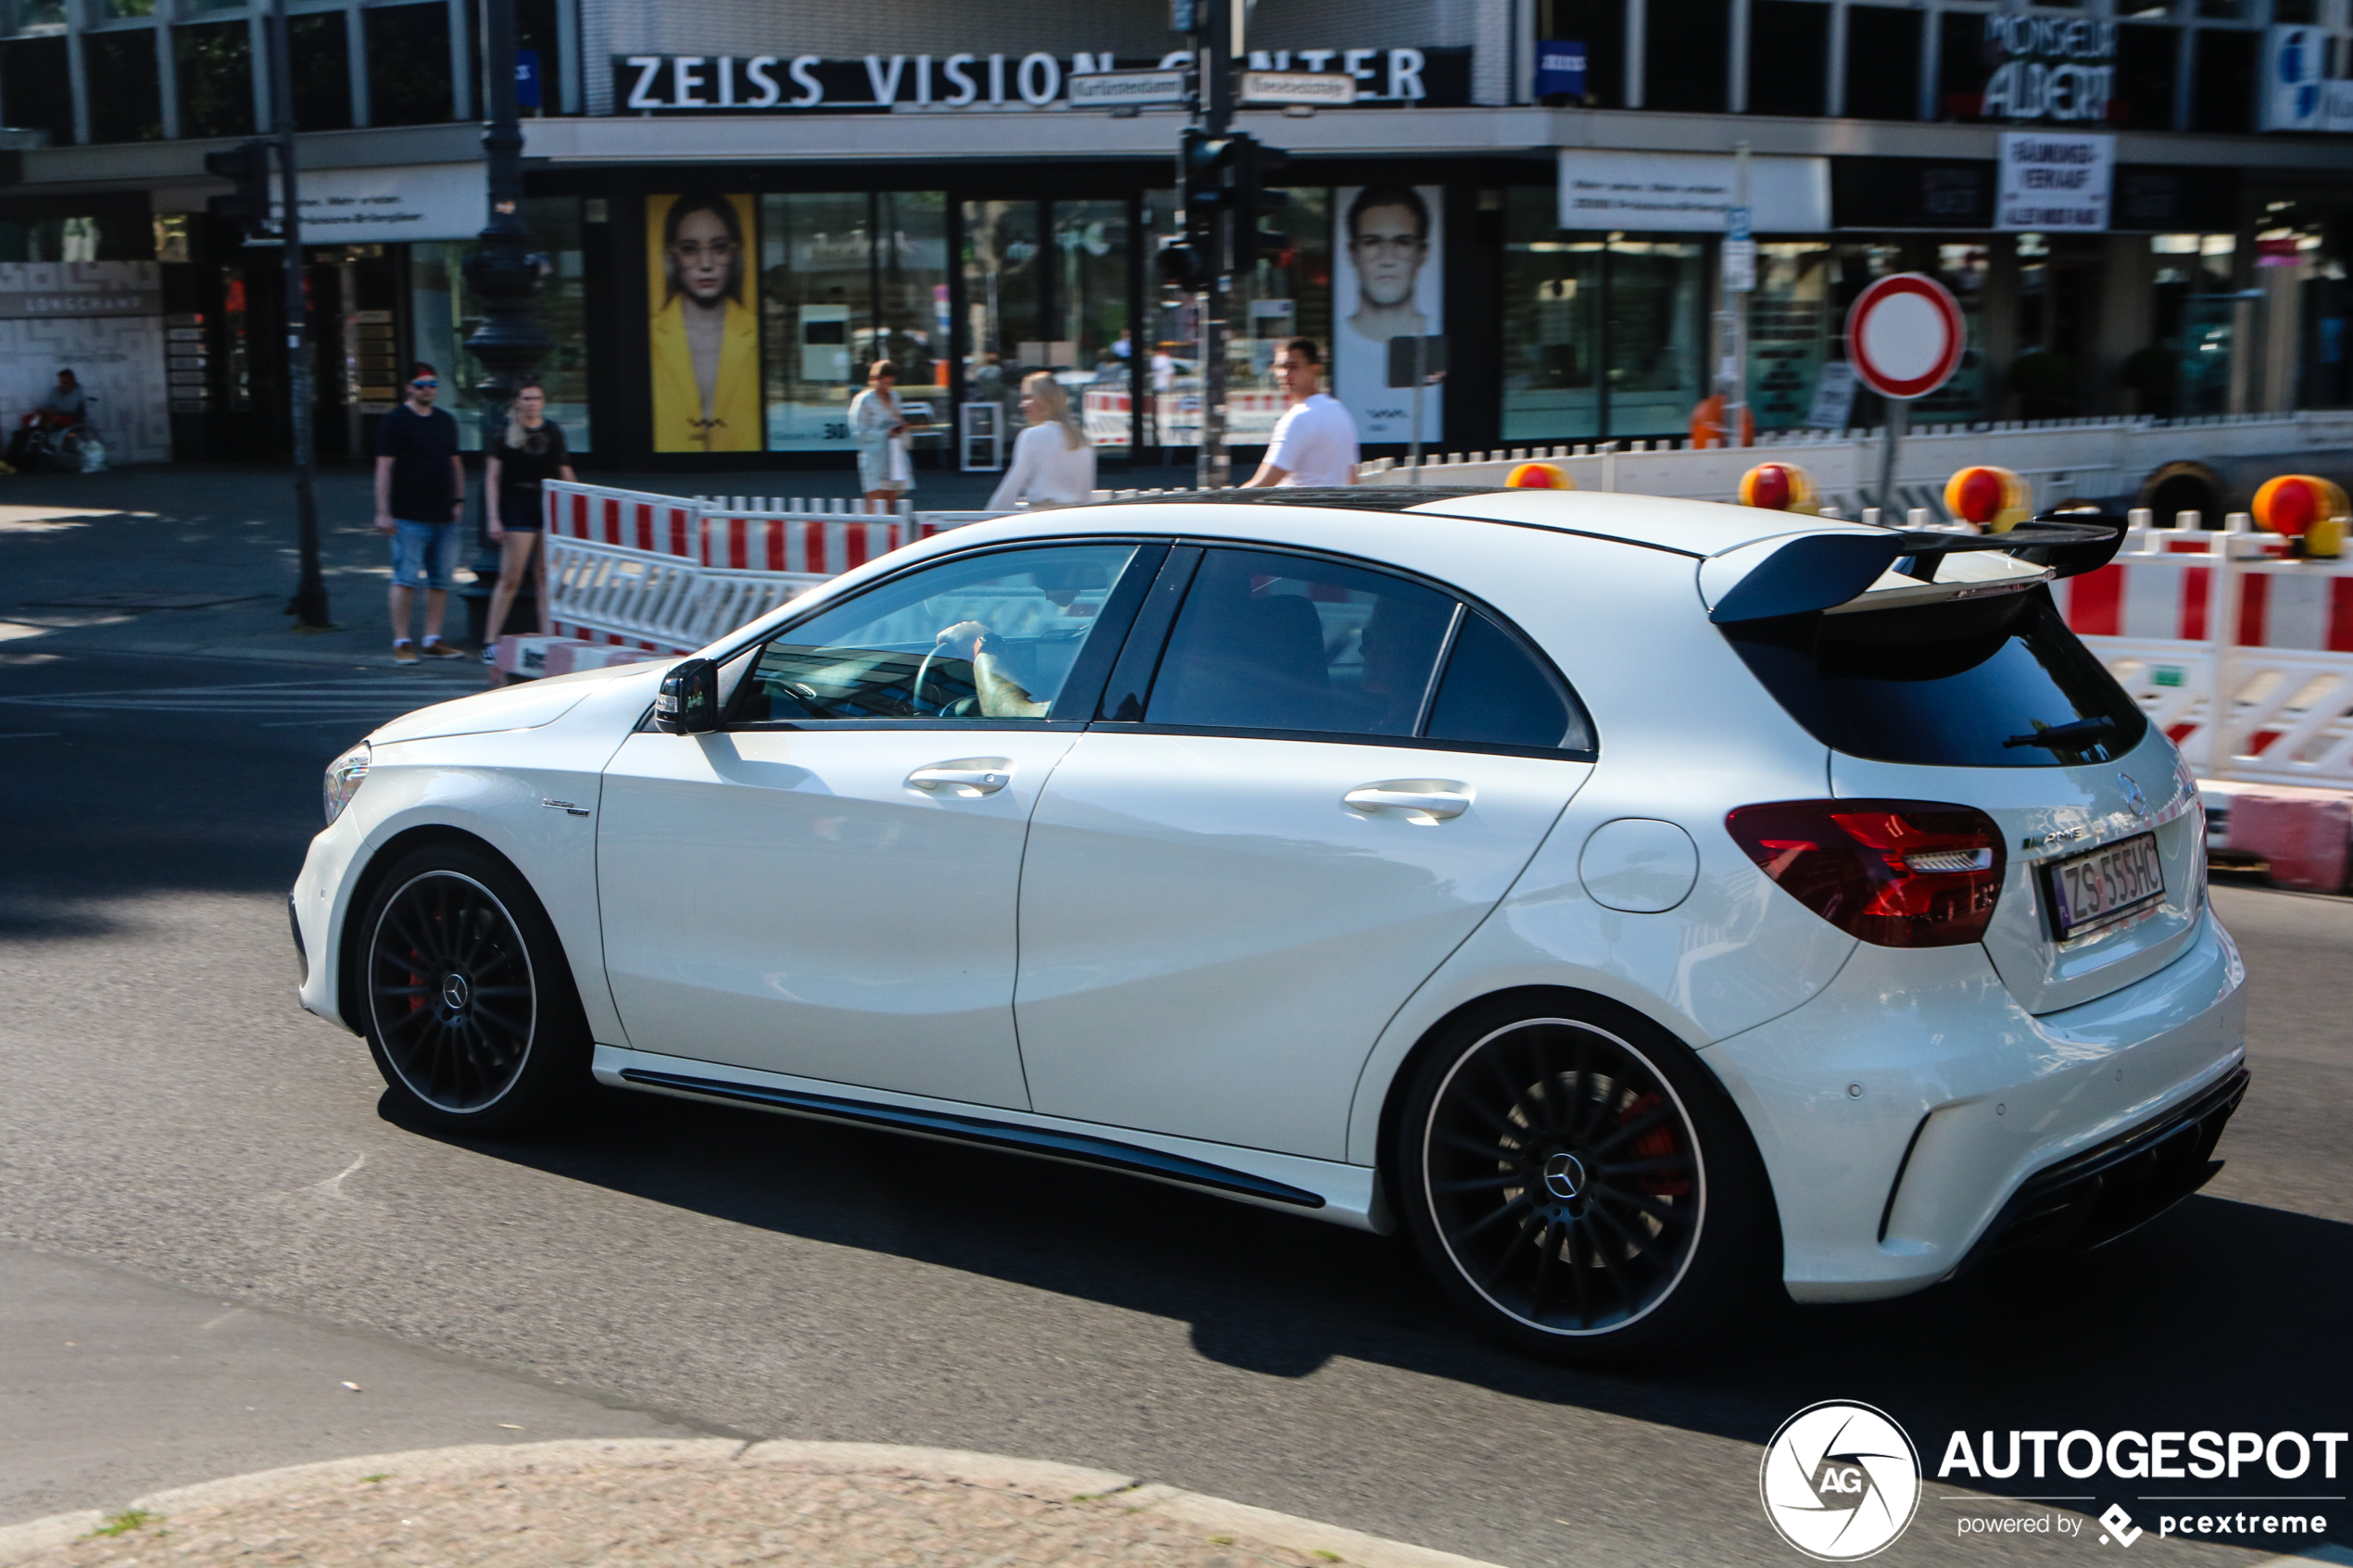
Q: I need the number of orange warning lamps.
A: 4